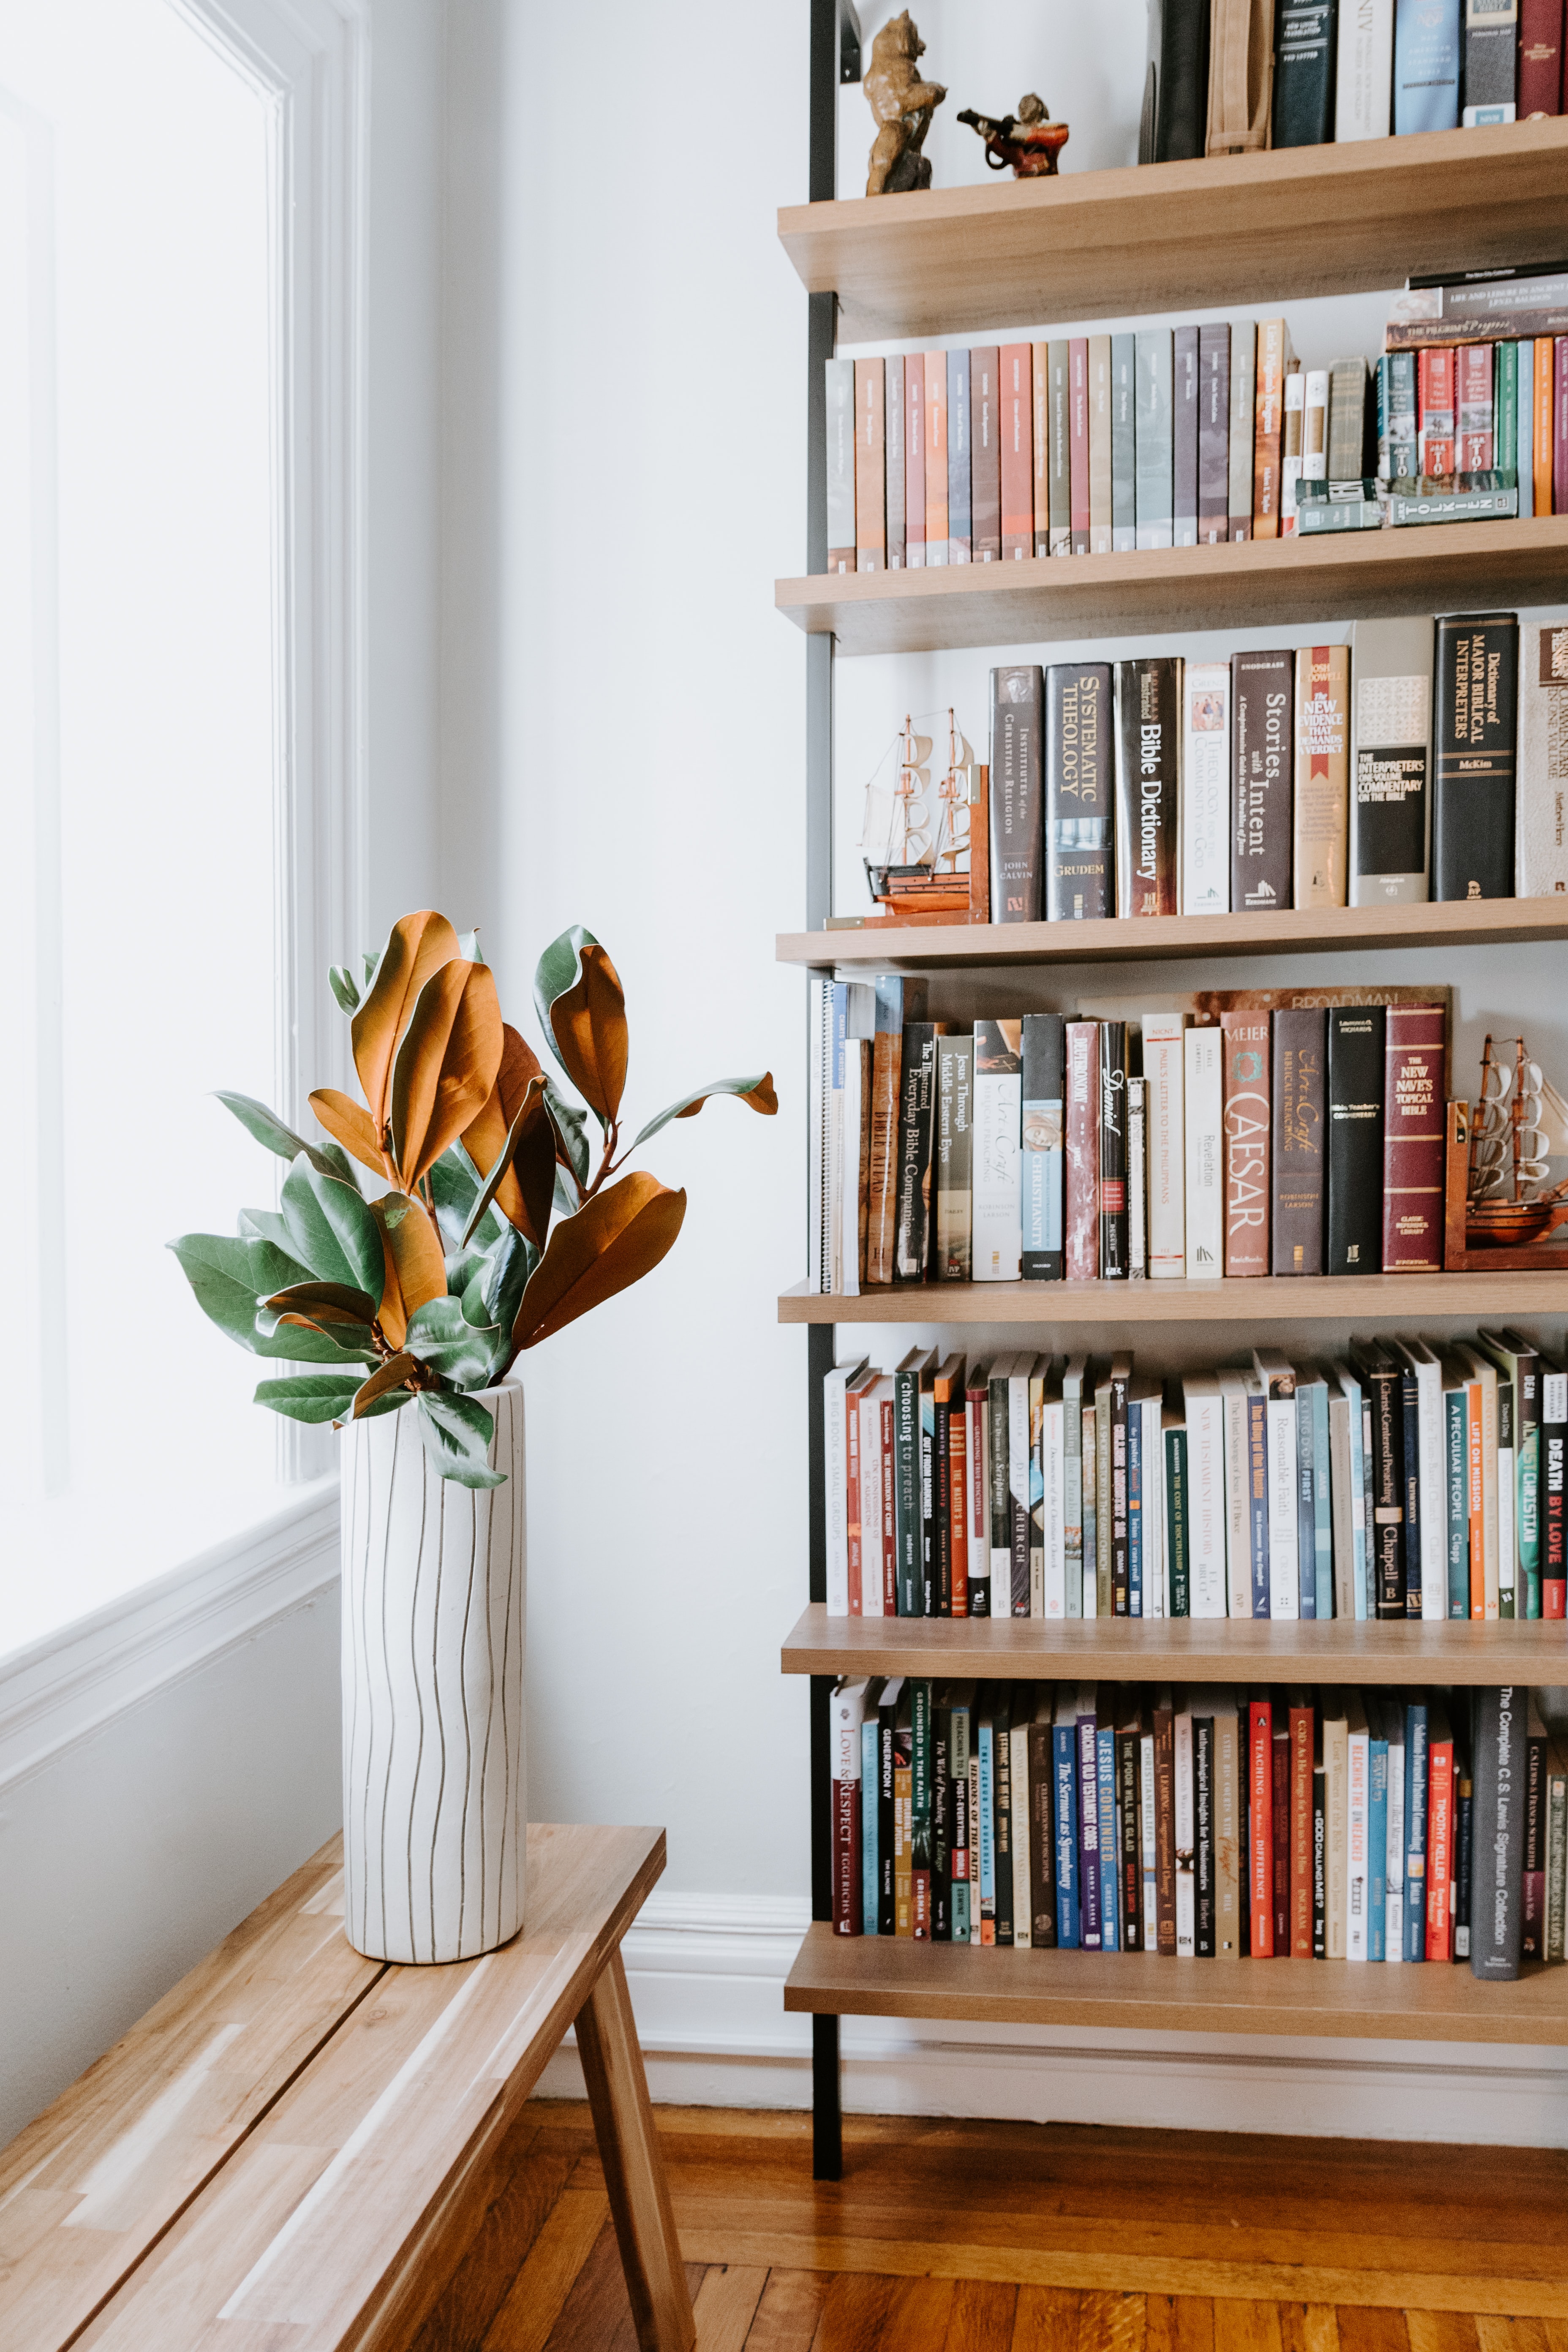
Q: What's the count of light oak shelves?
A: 6